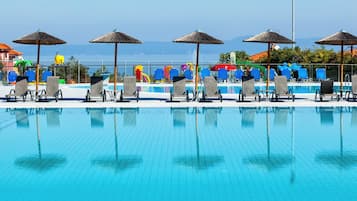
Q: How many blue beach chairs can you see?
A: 14